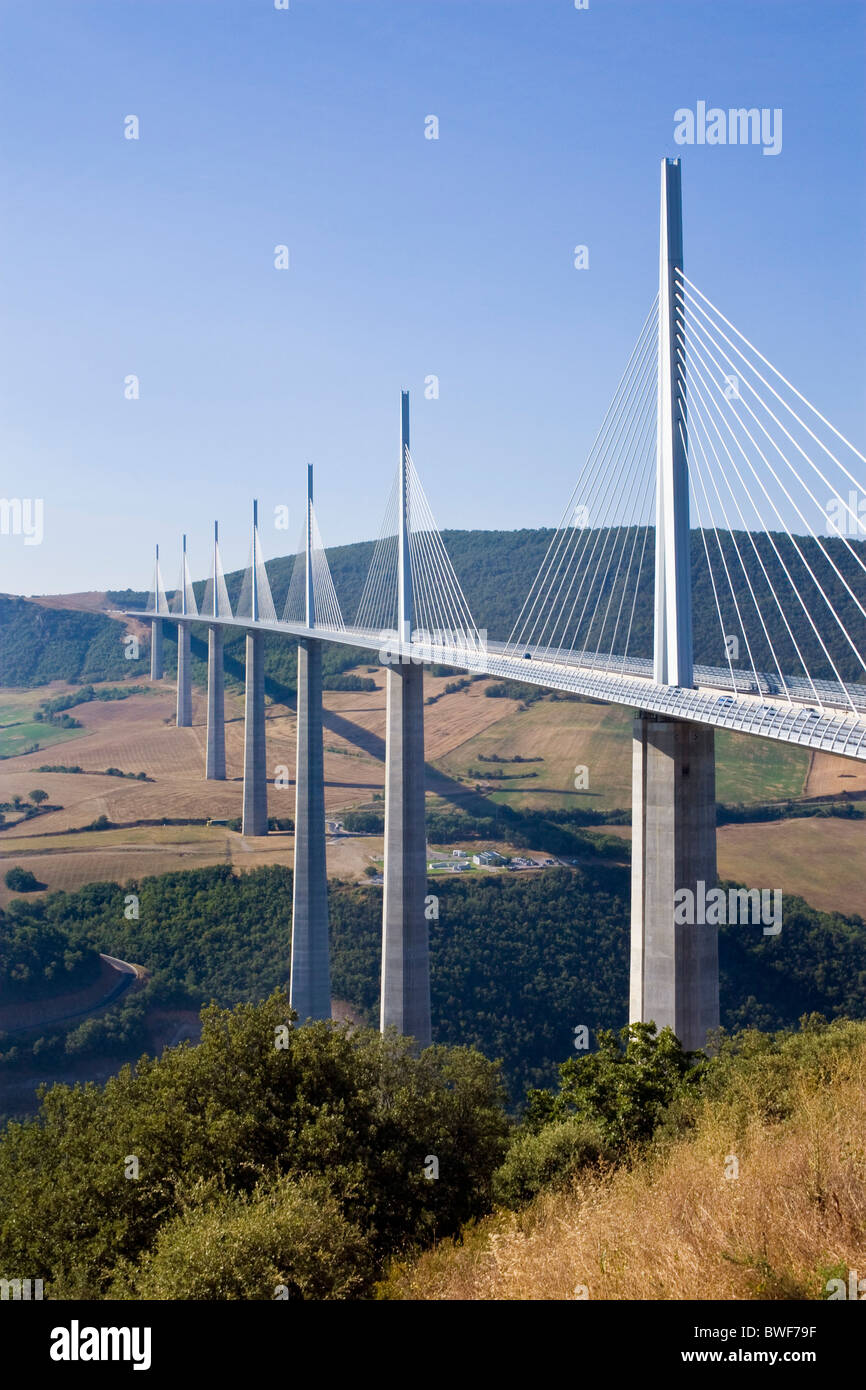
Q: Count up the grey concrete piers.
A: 7